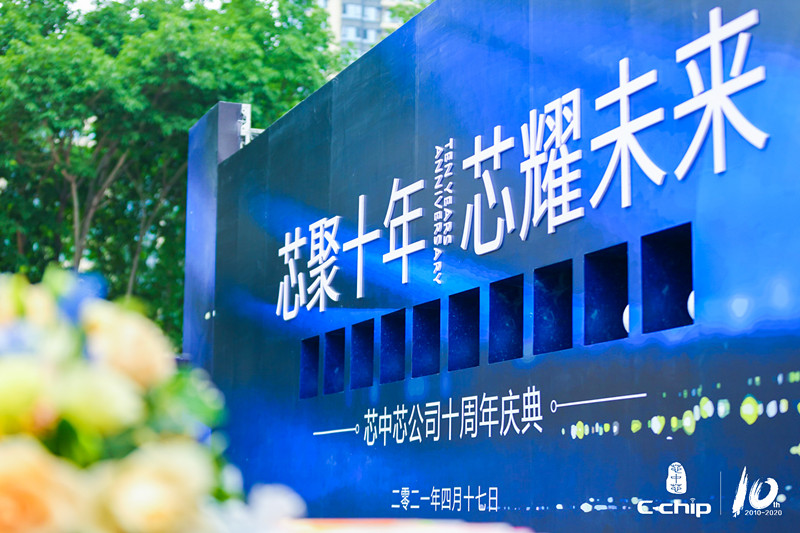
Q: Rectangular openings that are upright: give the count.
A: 10